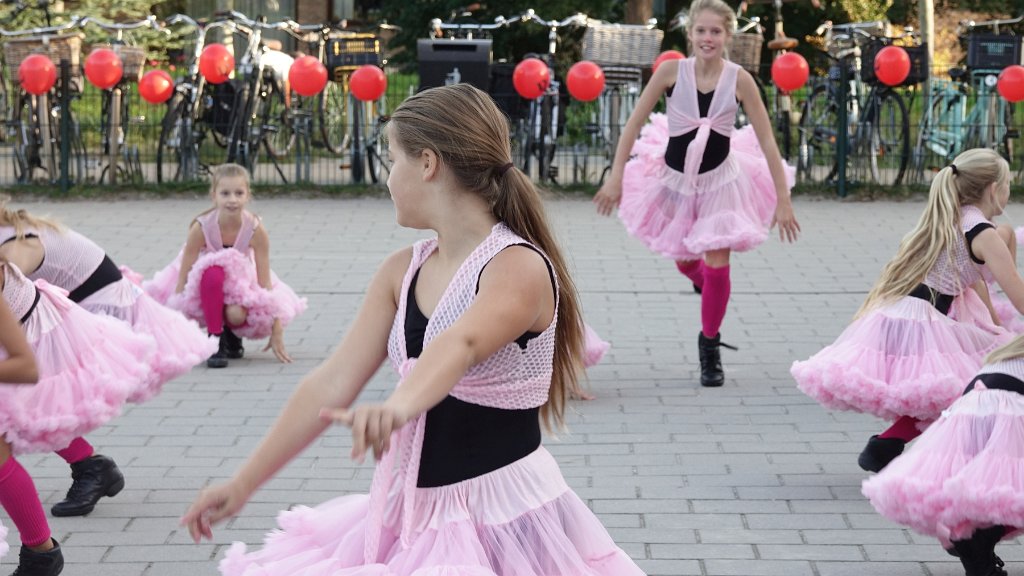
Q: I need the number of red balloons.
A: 12